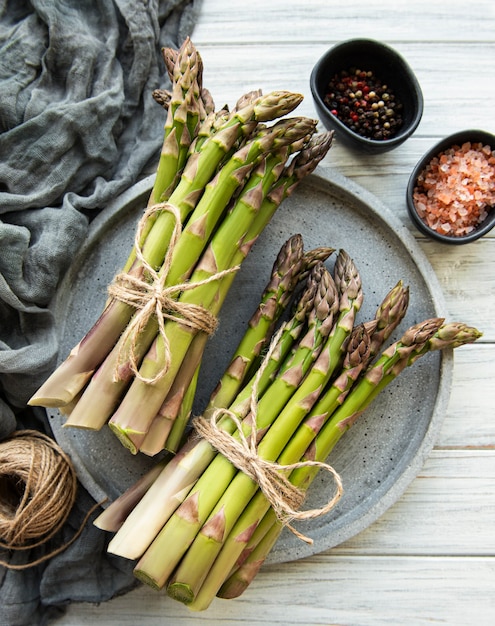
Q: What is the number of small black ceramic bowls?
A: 2